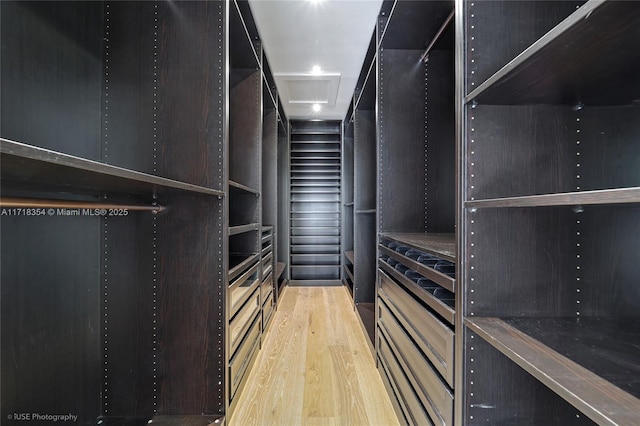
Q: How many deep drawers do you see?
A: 9